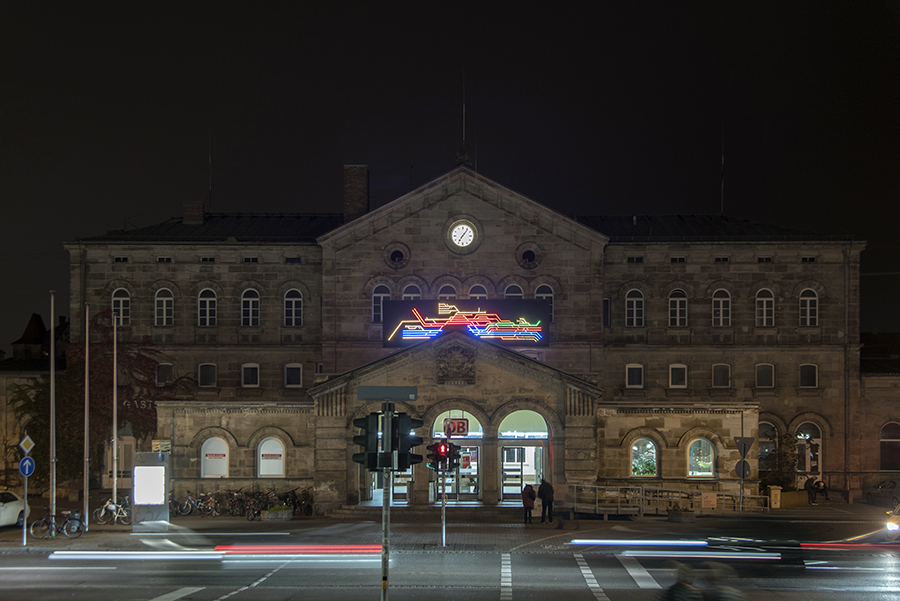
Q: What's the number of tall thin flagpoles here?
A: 3